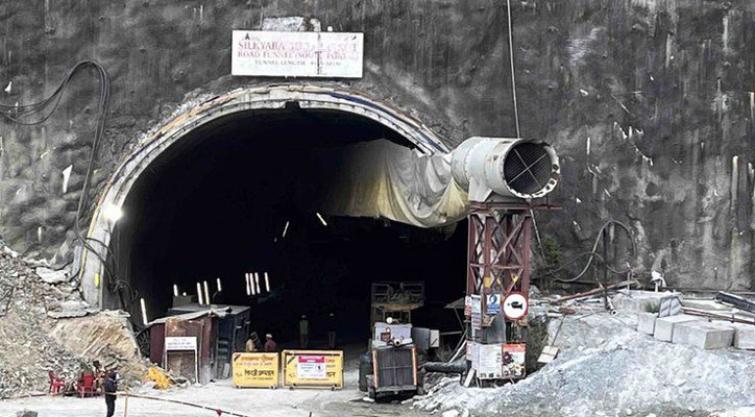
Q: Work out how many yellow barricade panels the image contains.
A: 2